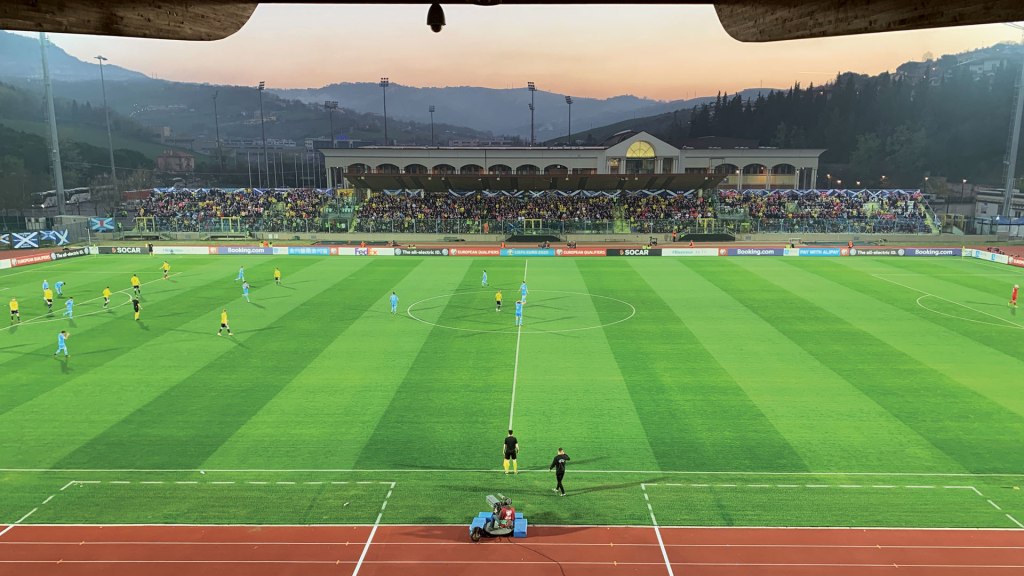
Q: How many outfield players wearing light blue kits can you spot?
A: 10